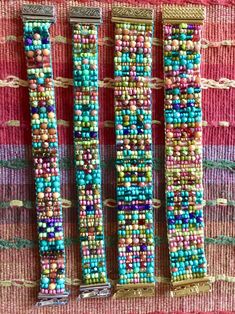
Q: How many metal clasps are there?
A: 8